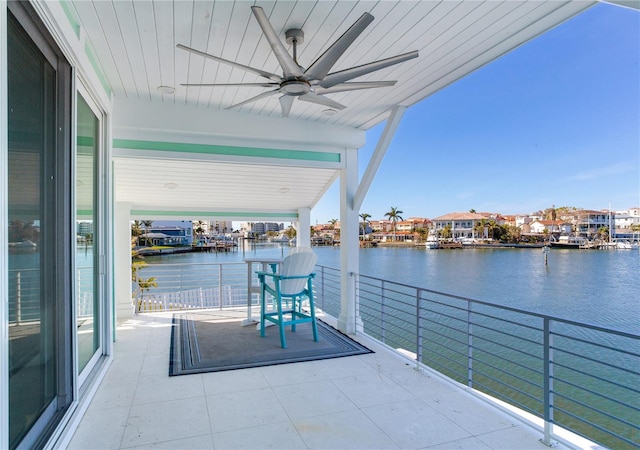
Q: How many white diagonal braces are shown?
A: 1